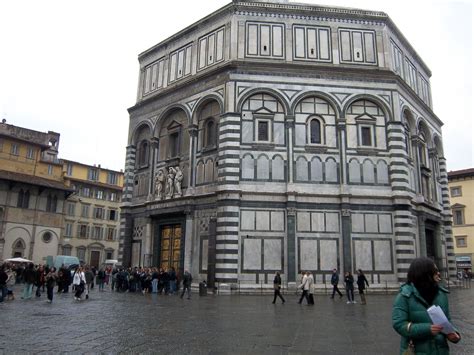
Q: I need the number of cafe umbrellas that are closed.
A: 0